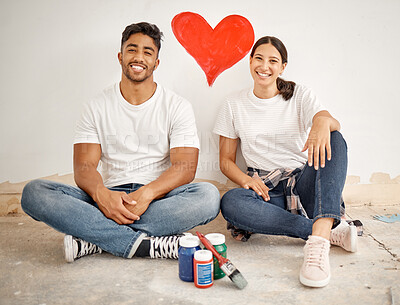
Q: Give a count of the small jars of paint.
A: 3